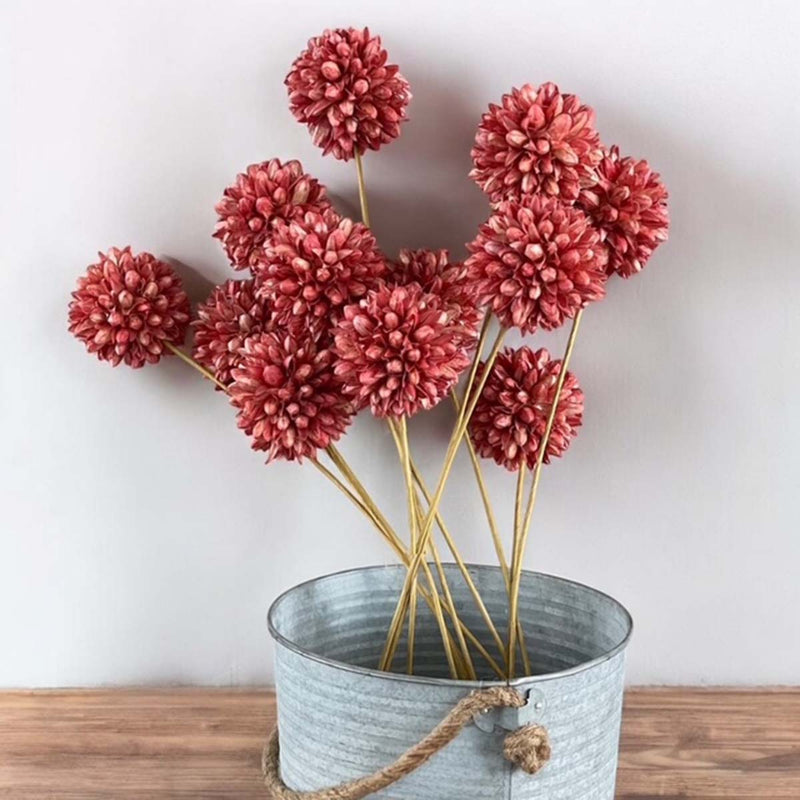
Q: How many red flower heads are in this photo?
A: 12